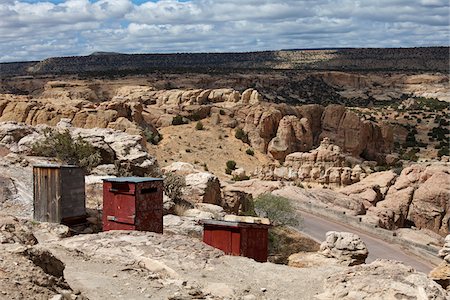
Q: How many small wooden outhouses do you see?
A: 3